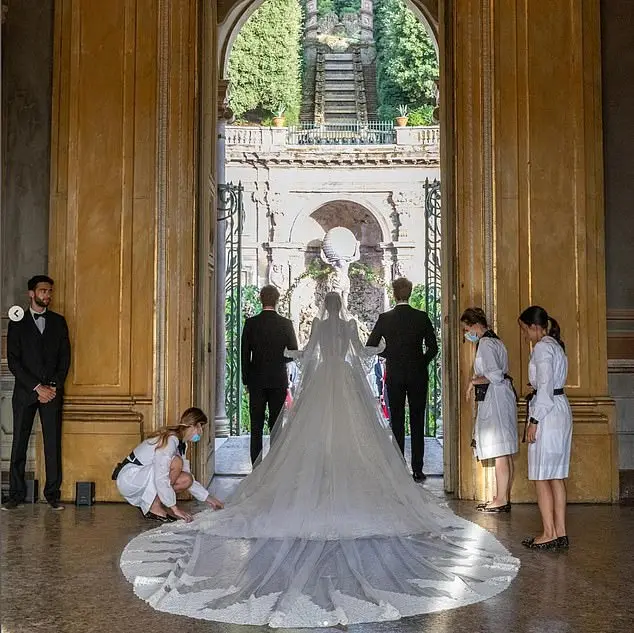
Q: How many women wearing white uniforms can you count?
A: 3